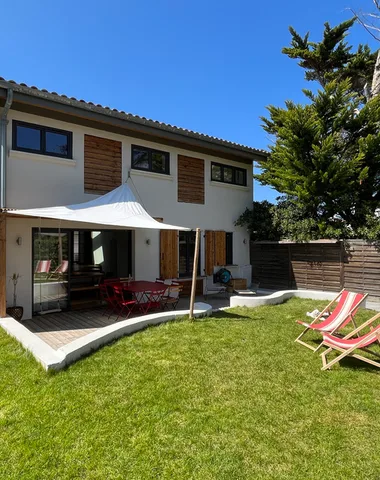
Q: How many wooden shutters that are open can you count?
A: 3